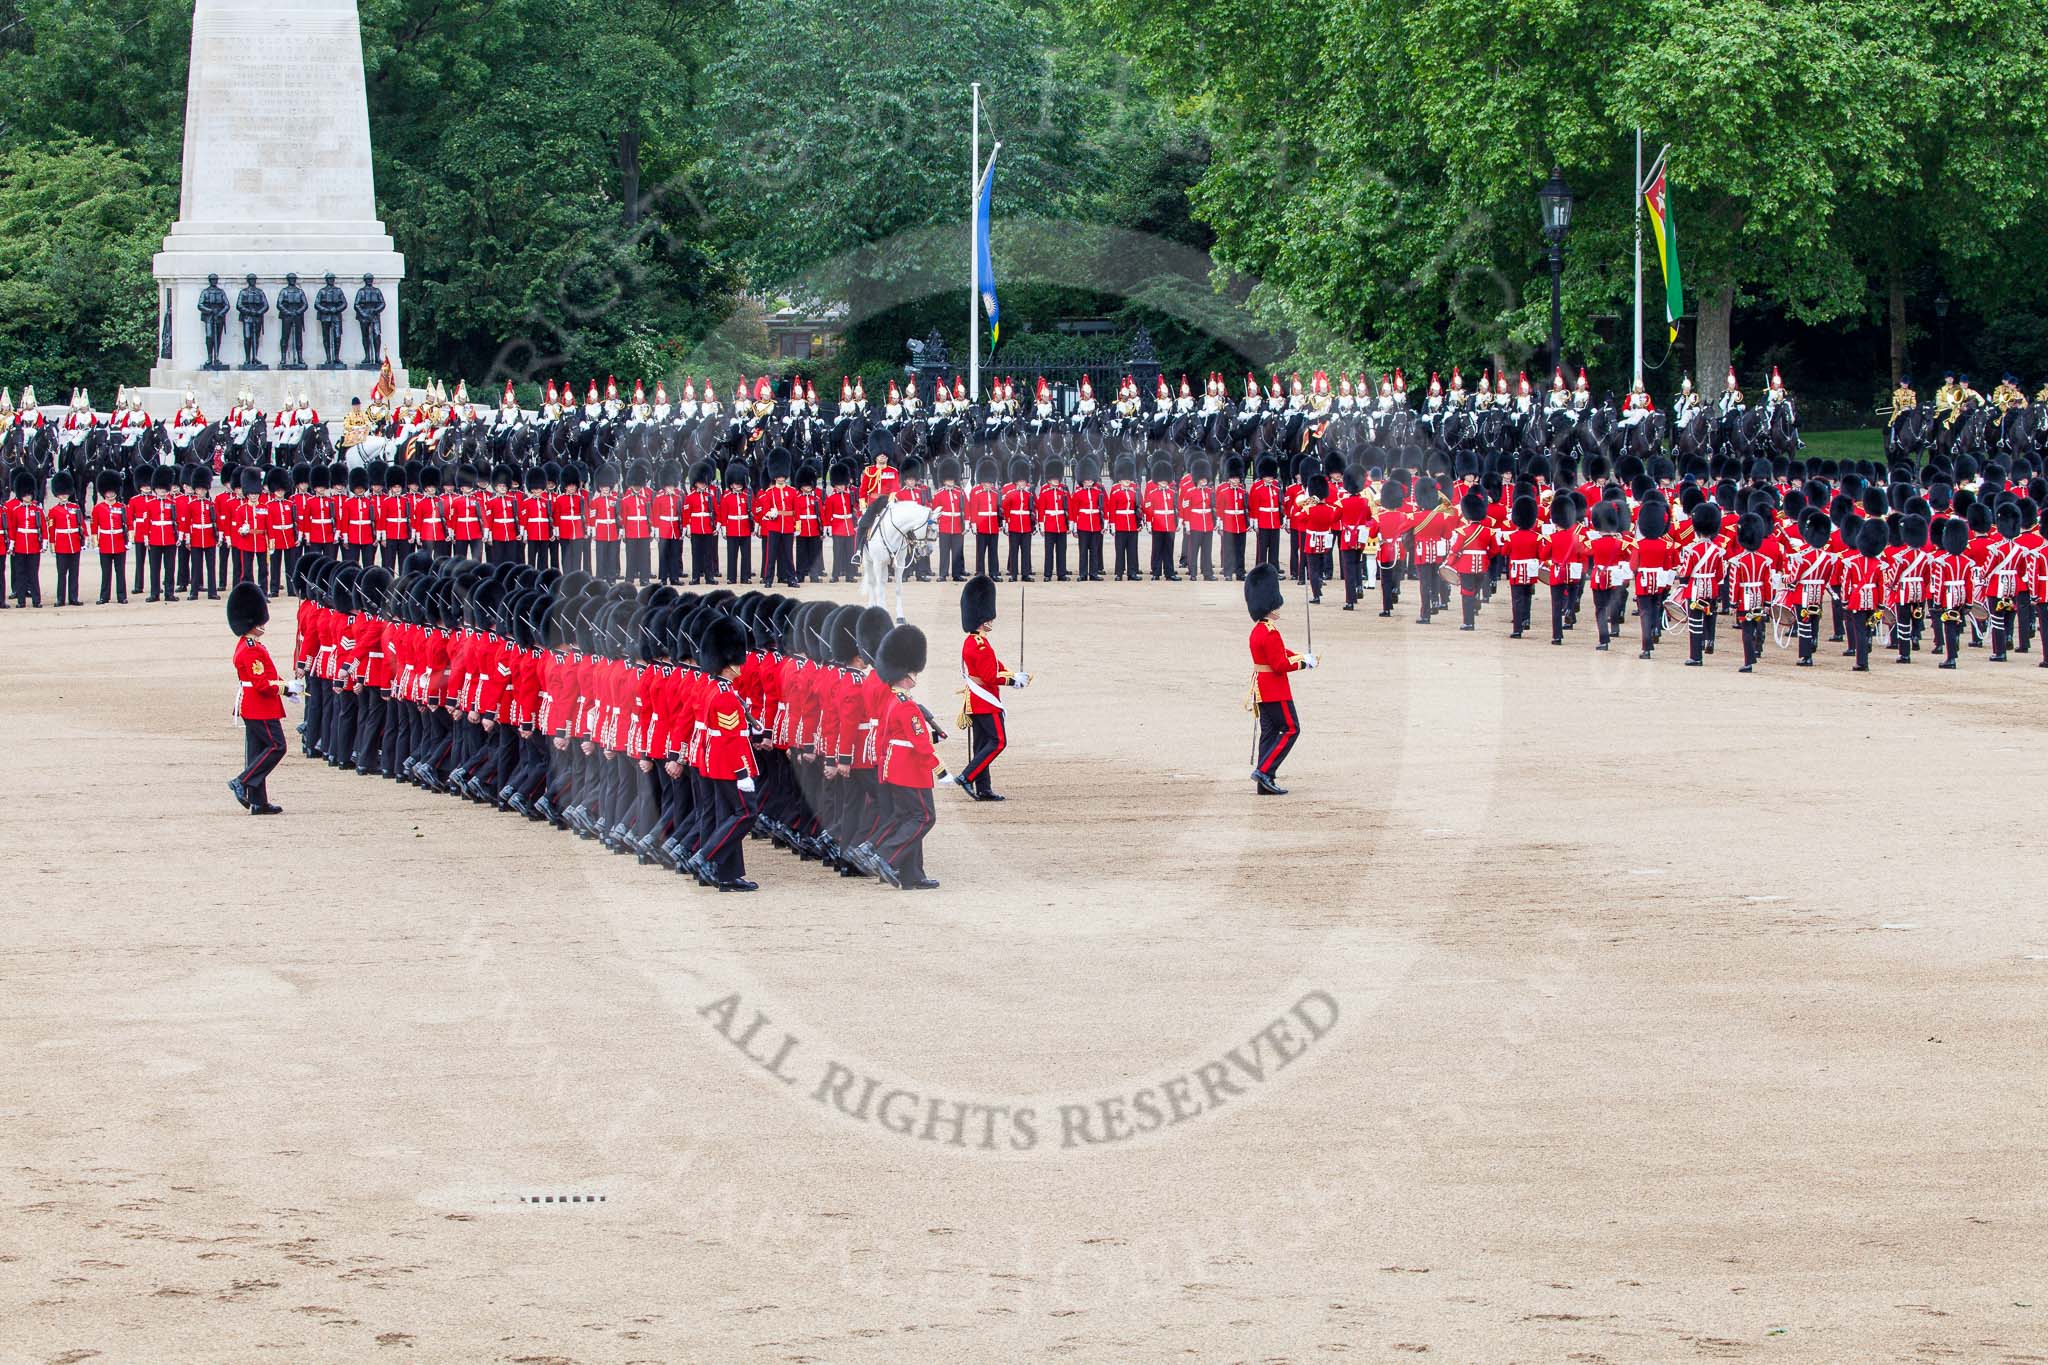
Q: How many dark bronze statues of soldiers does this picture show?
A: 5